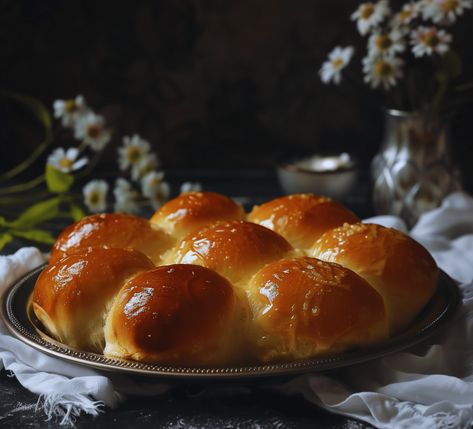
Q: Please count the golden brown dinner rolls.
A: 8